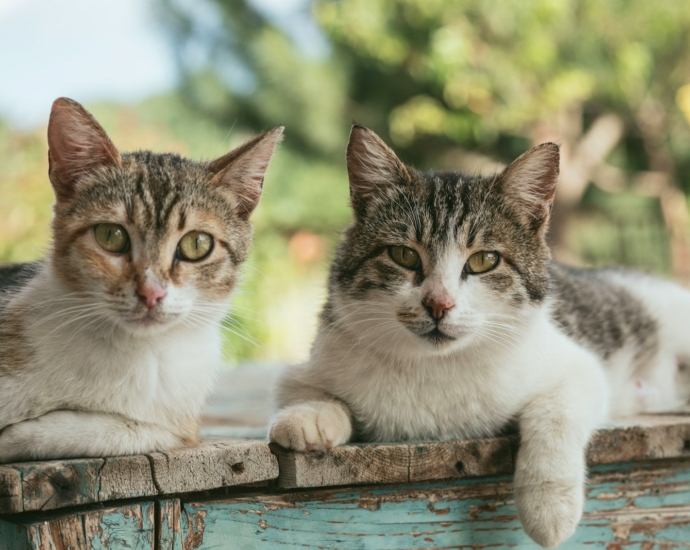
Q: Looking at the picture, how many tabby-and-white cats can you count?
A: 2